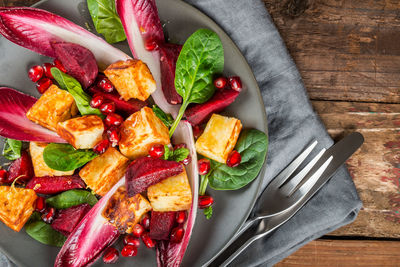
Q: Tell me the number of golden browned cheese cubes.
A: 10